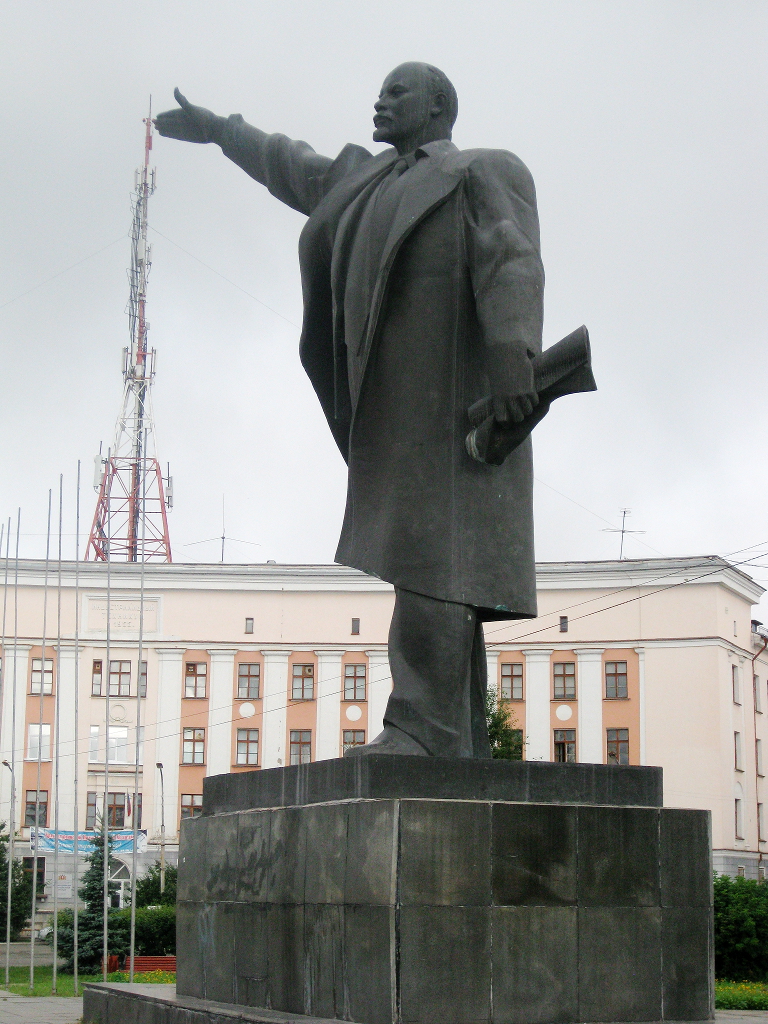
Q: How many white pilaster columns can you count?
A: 11